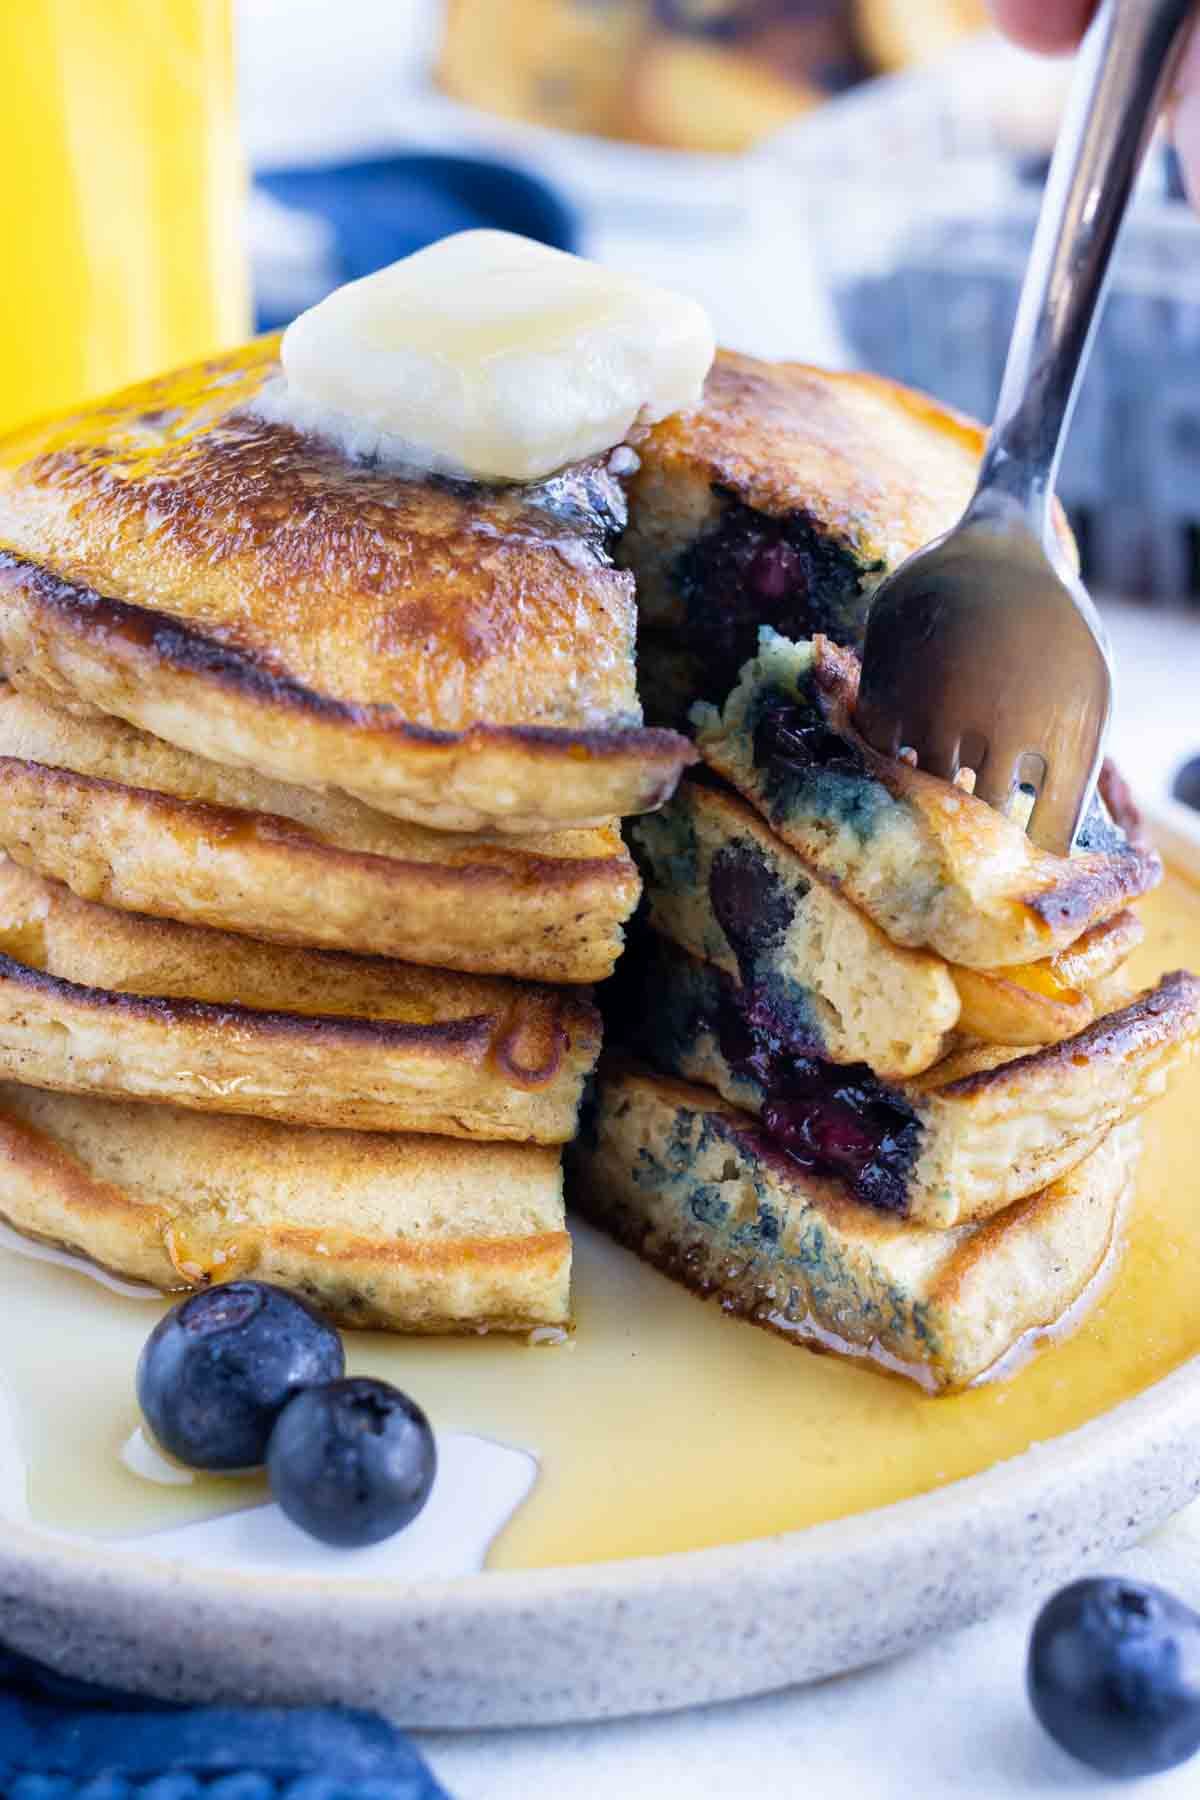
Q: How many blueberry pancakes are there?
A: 4